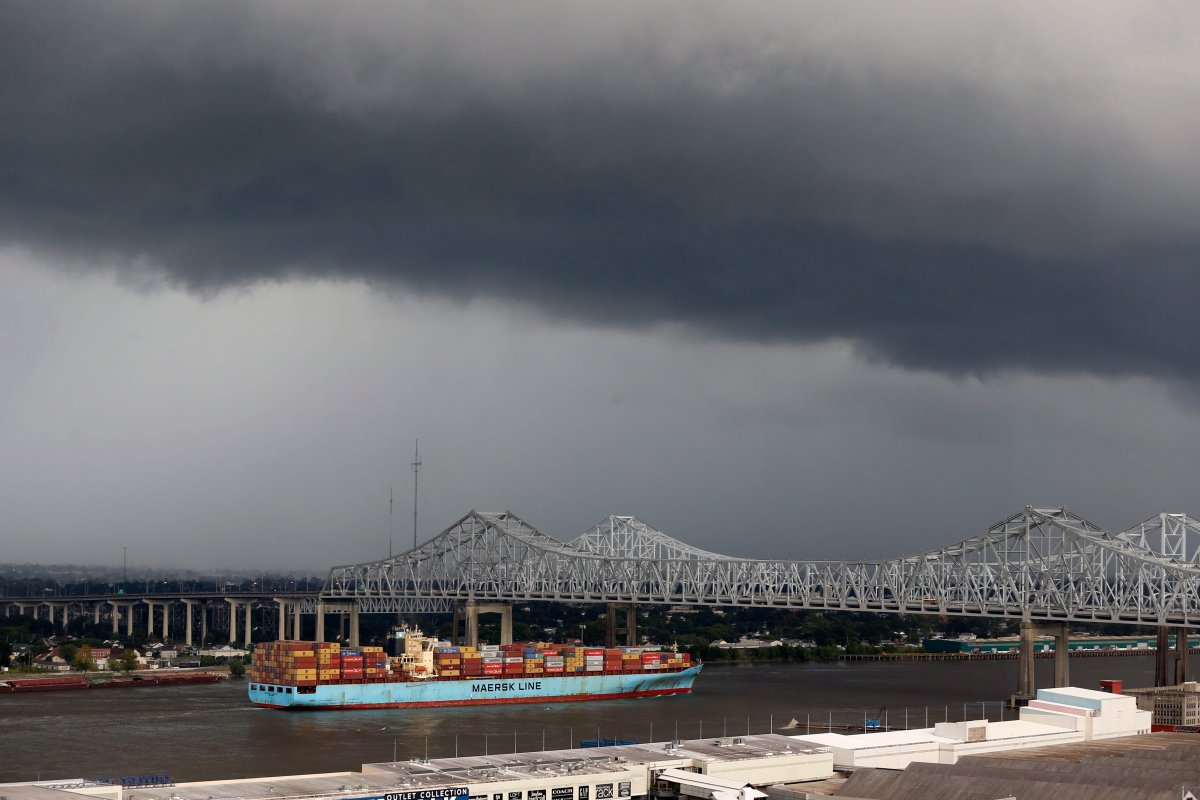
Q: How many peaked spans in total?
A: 4